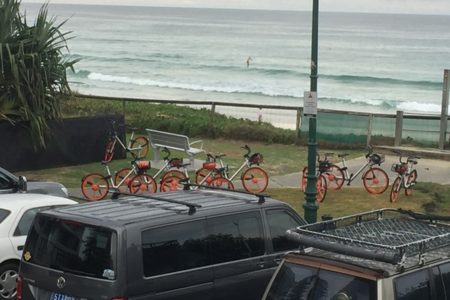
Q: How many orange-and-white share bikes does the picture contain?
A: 8